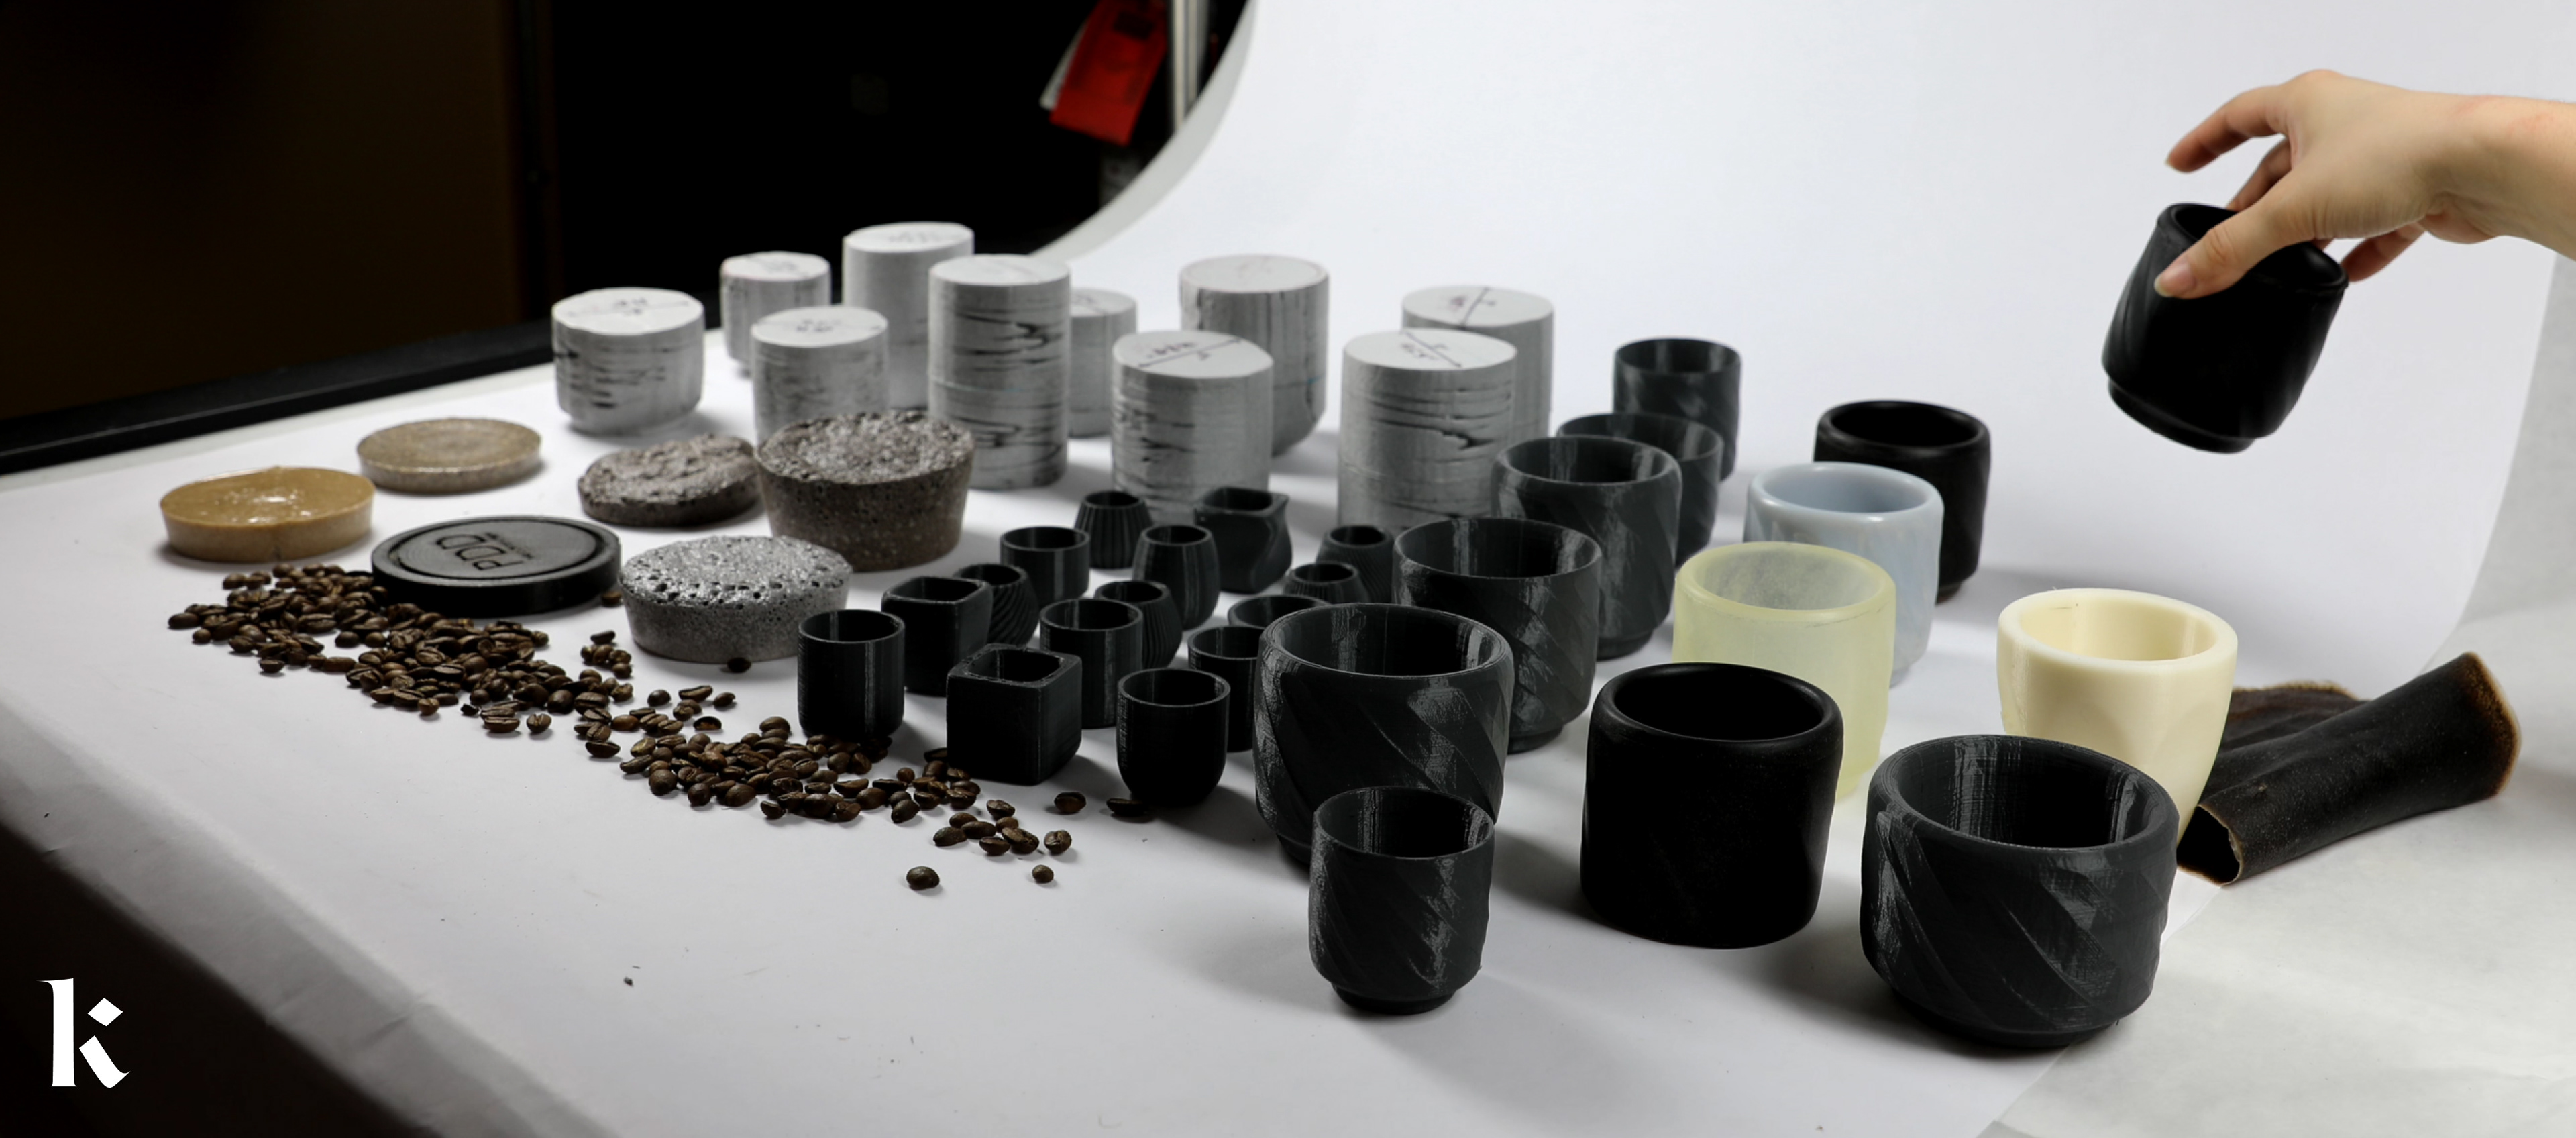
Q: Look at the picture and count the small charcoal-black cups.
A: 15